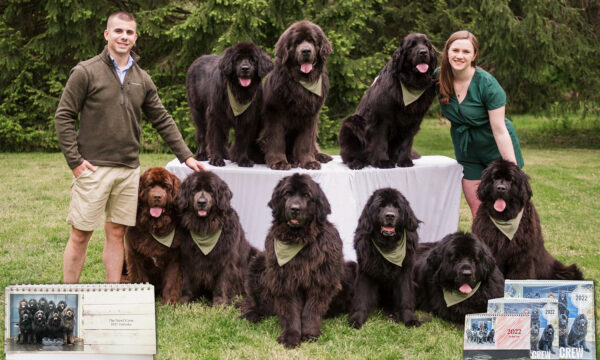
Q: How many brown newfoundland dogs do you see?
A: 1